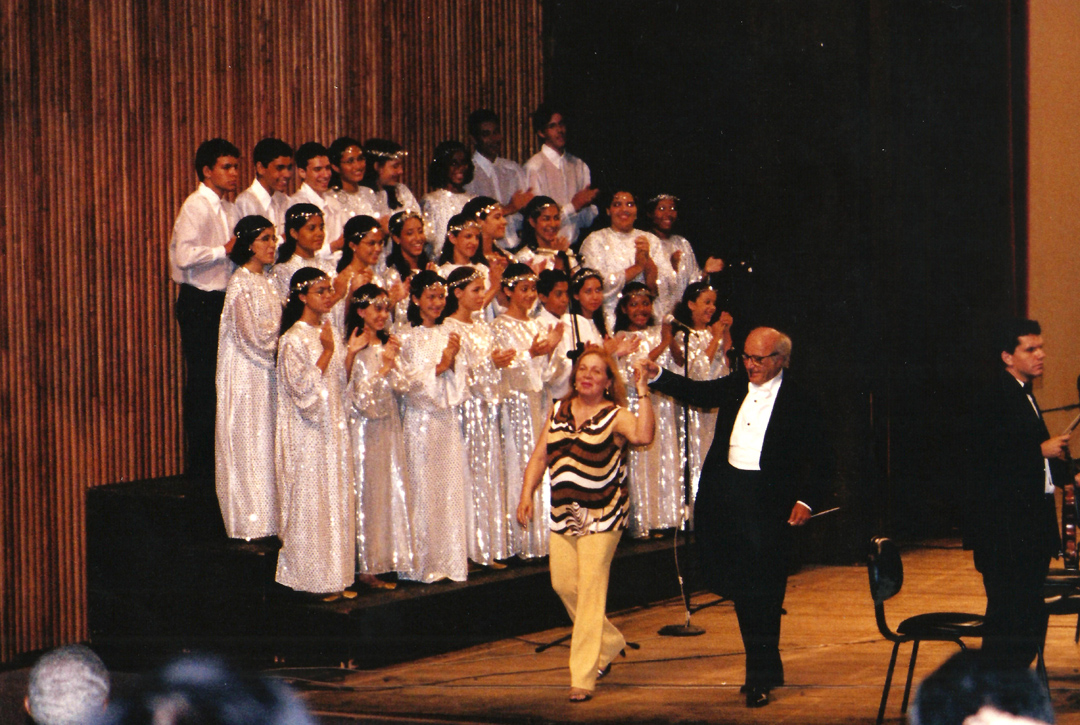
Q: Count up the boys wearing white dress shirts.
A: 6